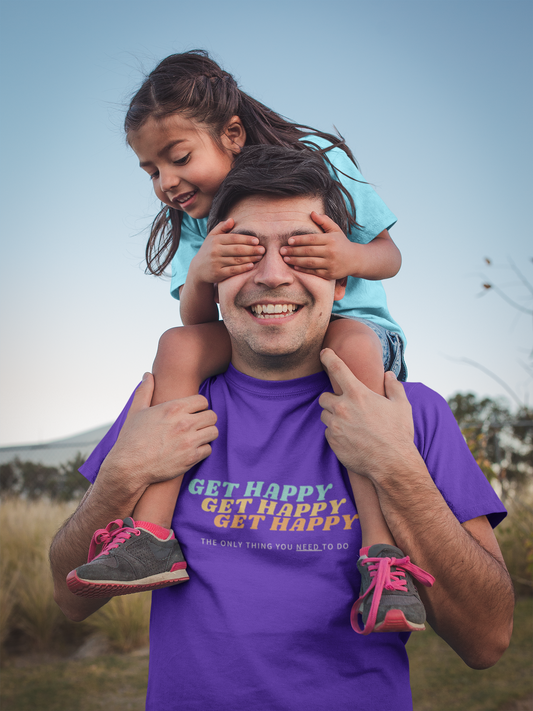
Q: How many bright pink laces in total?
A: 2